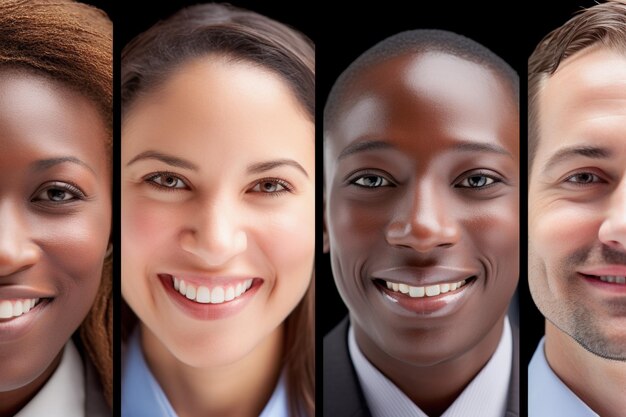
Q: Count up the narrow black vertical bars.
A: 3